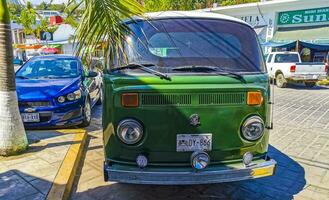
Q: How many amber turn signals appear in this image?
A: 2